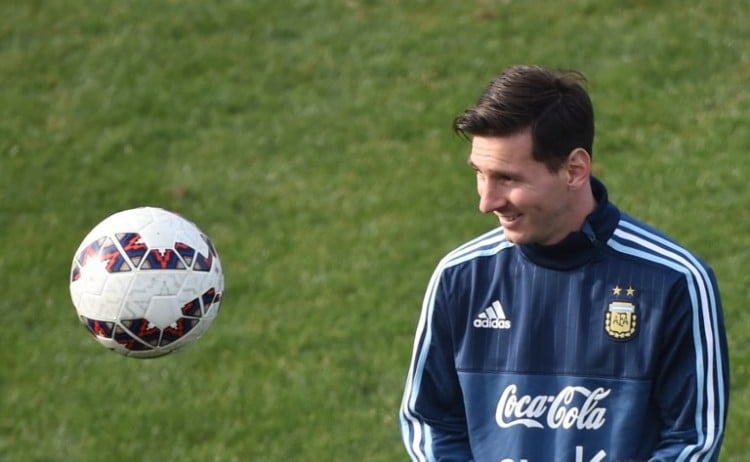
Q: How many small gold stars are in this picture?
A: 2